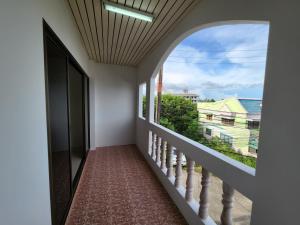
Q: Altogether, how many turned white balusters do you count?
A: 8